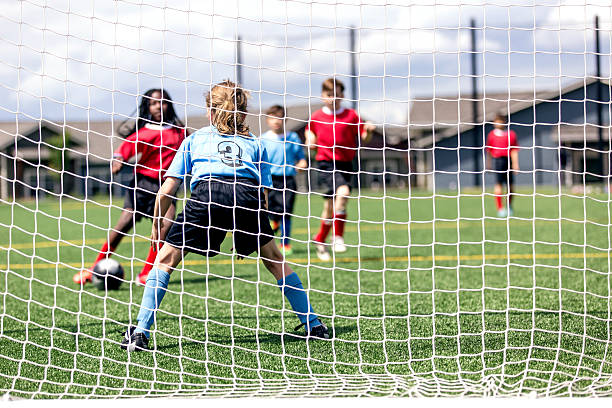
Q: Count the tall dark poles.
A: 4